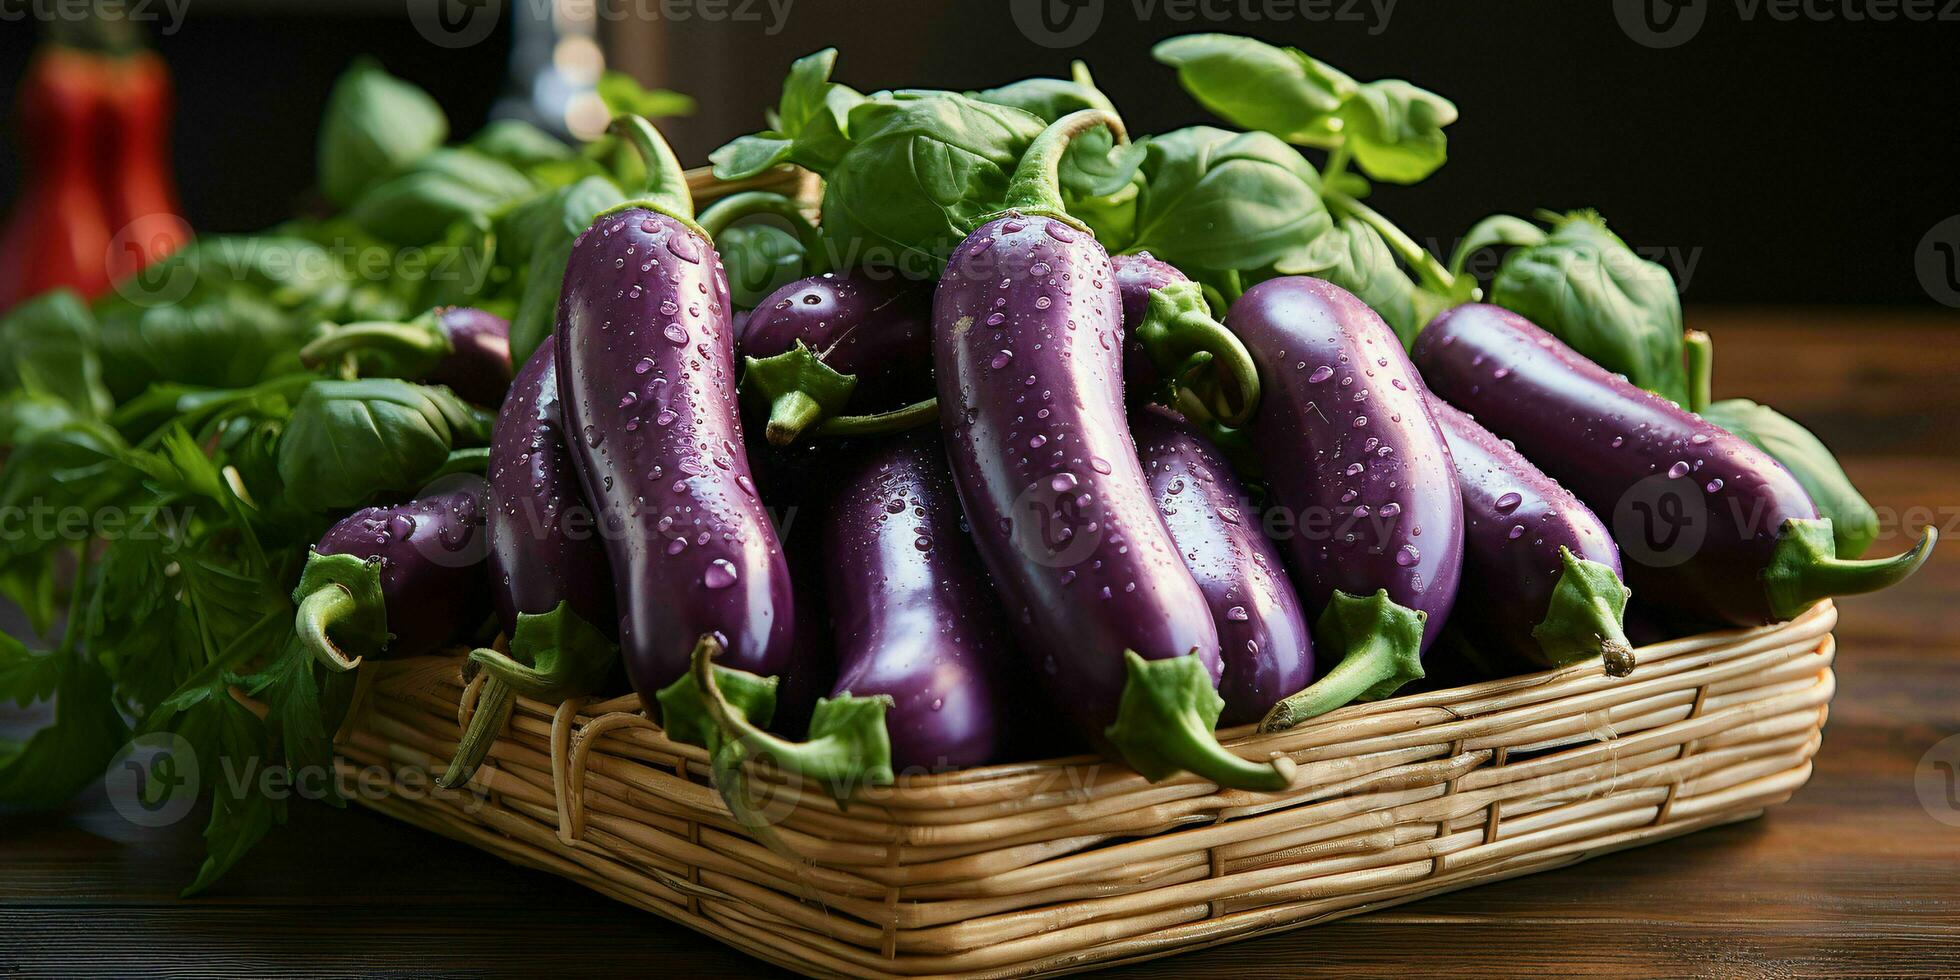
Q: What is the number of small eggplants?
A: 12